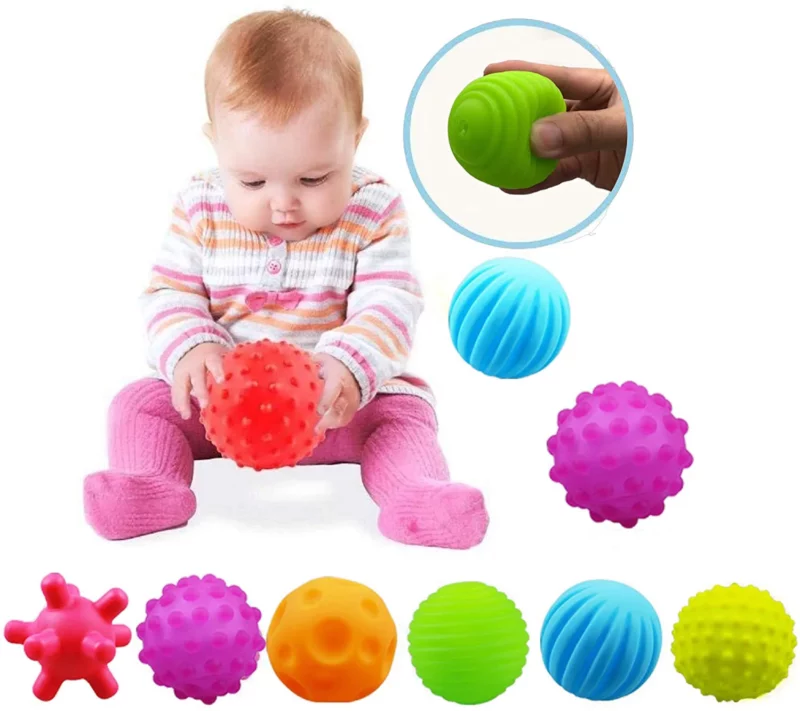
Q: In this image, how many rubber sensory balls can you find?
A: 10